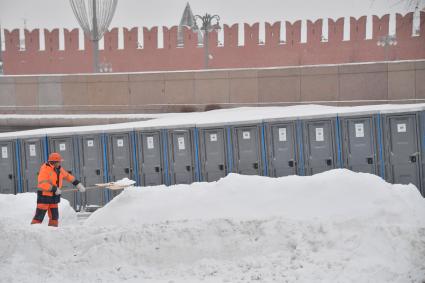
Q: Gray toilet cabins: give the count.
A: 13